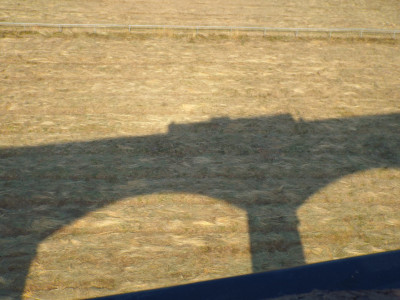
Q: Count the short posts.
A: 12